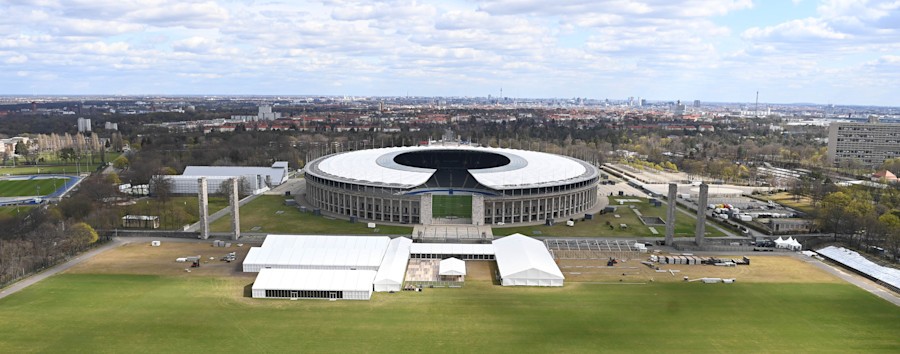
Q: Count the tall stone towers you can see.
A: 4